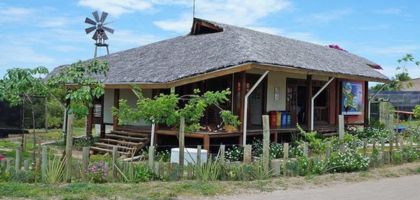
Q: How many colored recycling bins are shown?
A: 4